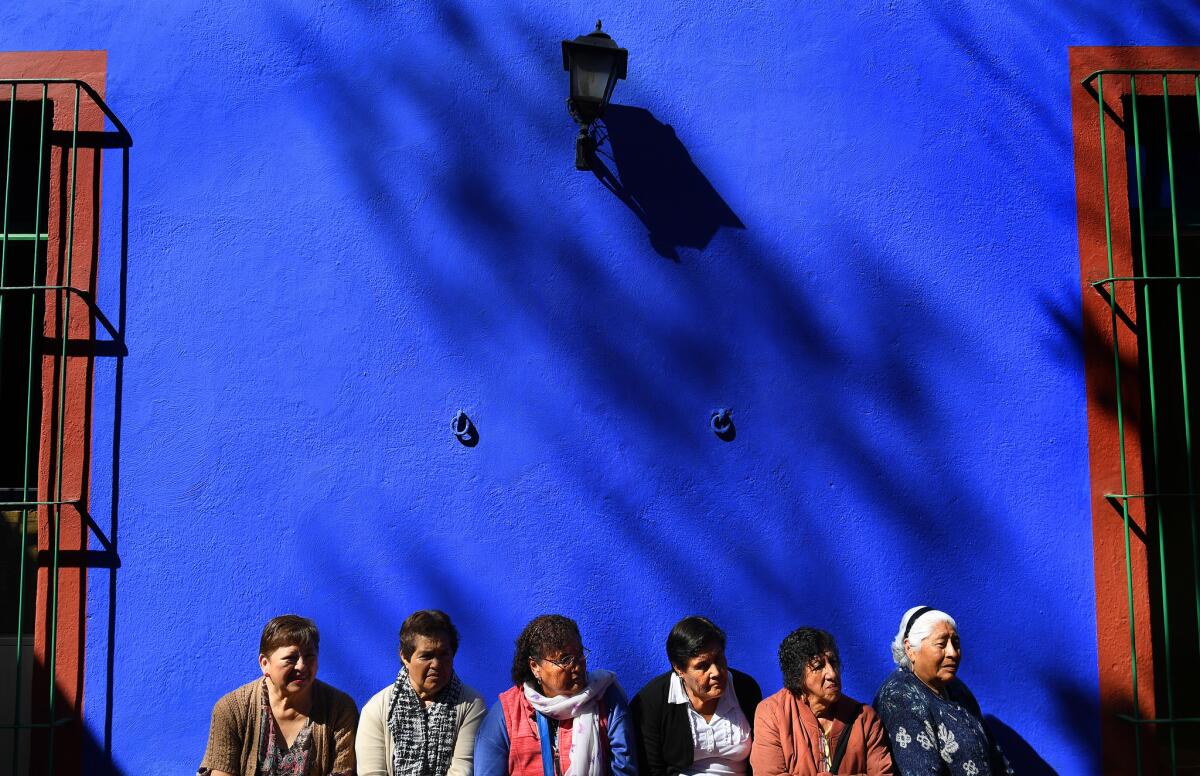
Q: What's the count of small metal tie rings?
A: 2